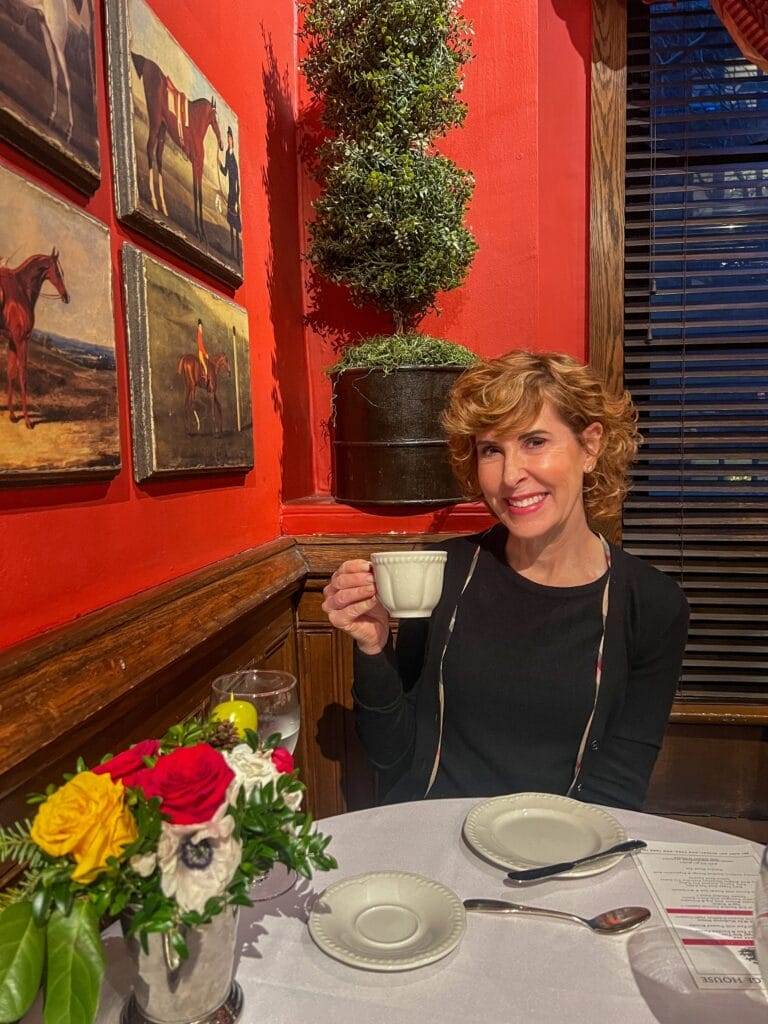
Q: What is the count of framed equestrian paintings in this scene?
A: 4